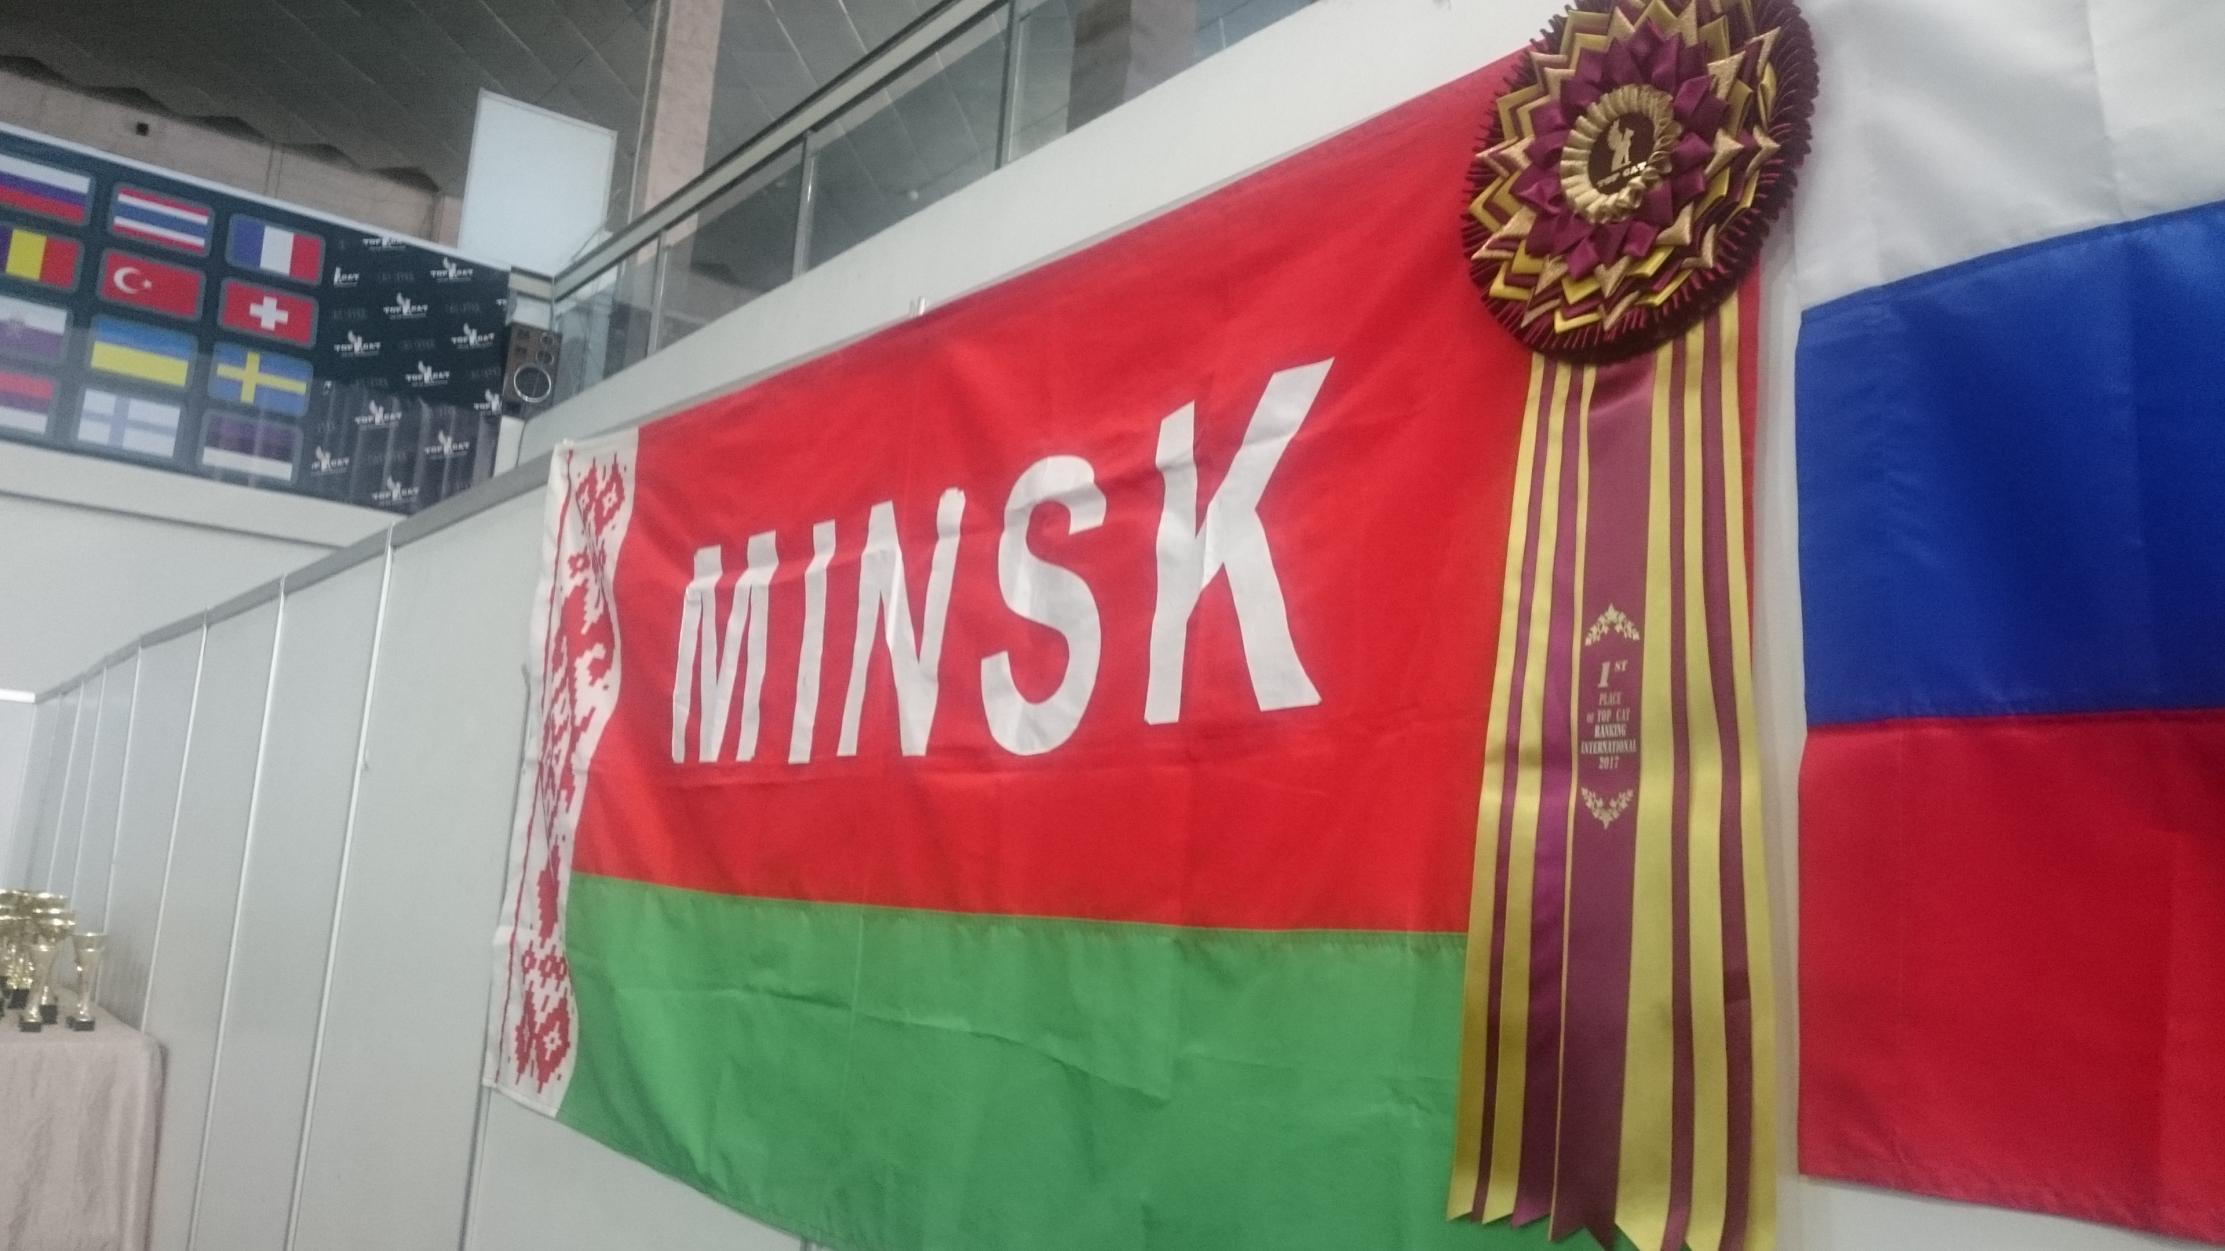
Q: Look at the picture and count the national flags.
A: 14